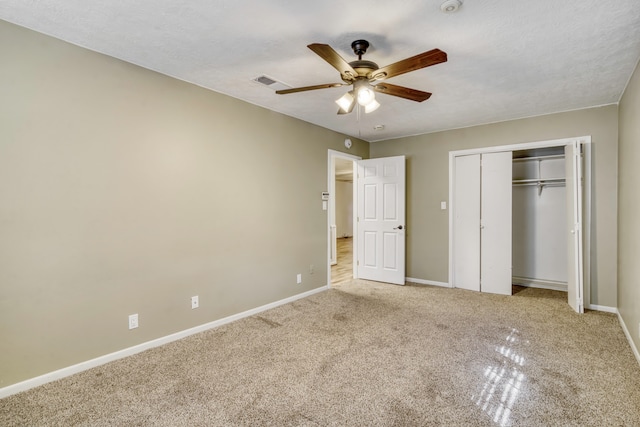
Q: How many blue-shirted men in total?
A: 0